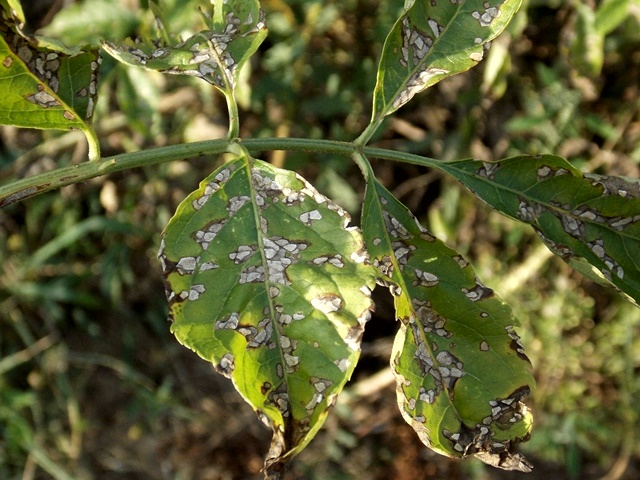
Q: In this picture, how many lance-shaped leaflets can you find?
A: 6